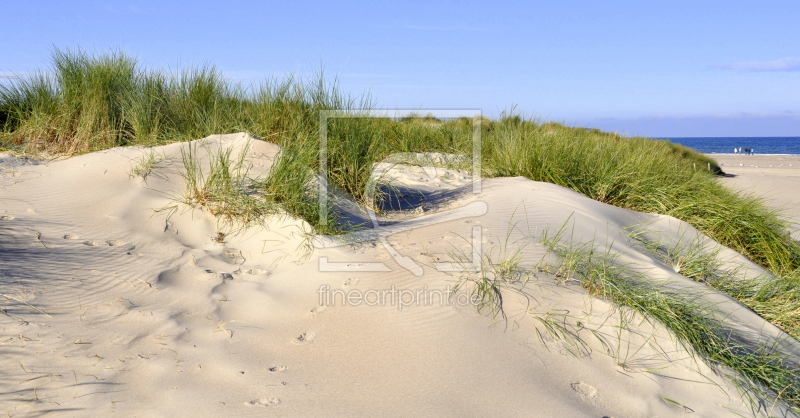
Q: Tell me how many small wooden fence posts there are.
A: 2